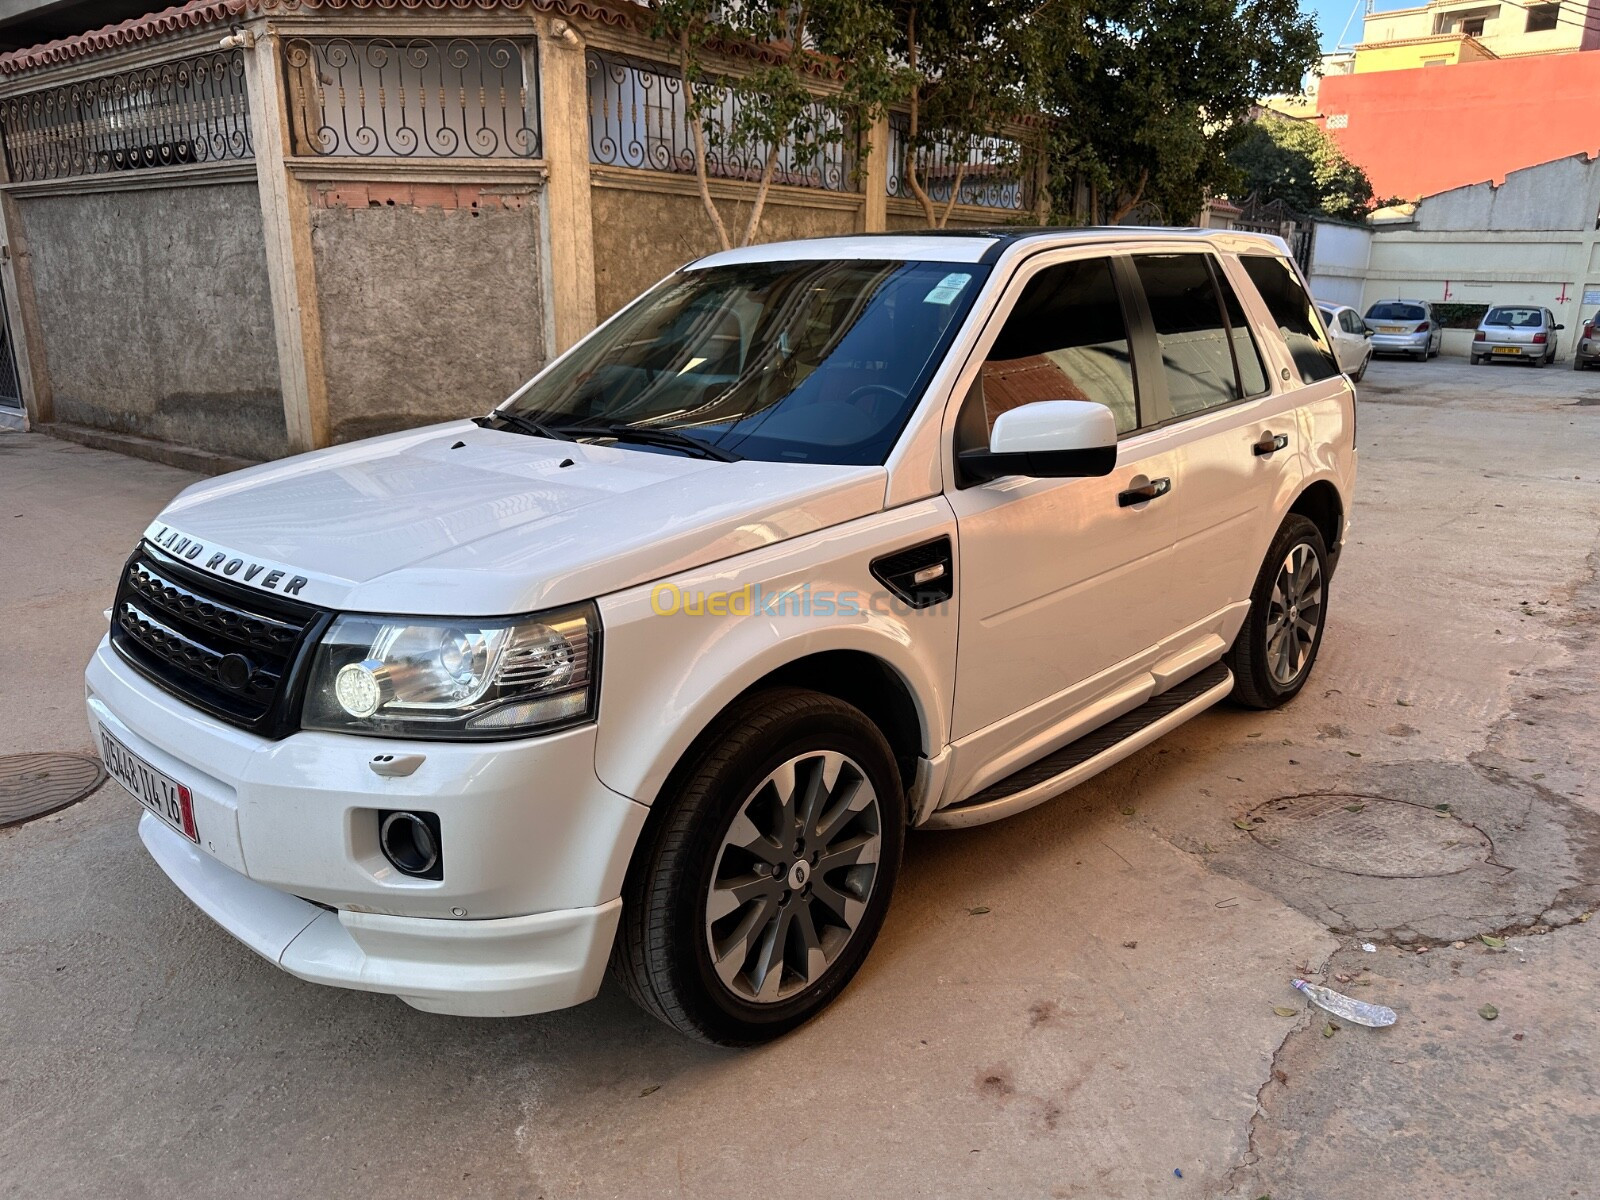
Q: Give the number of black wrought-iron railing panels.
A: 4